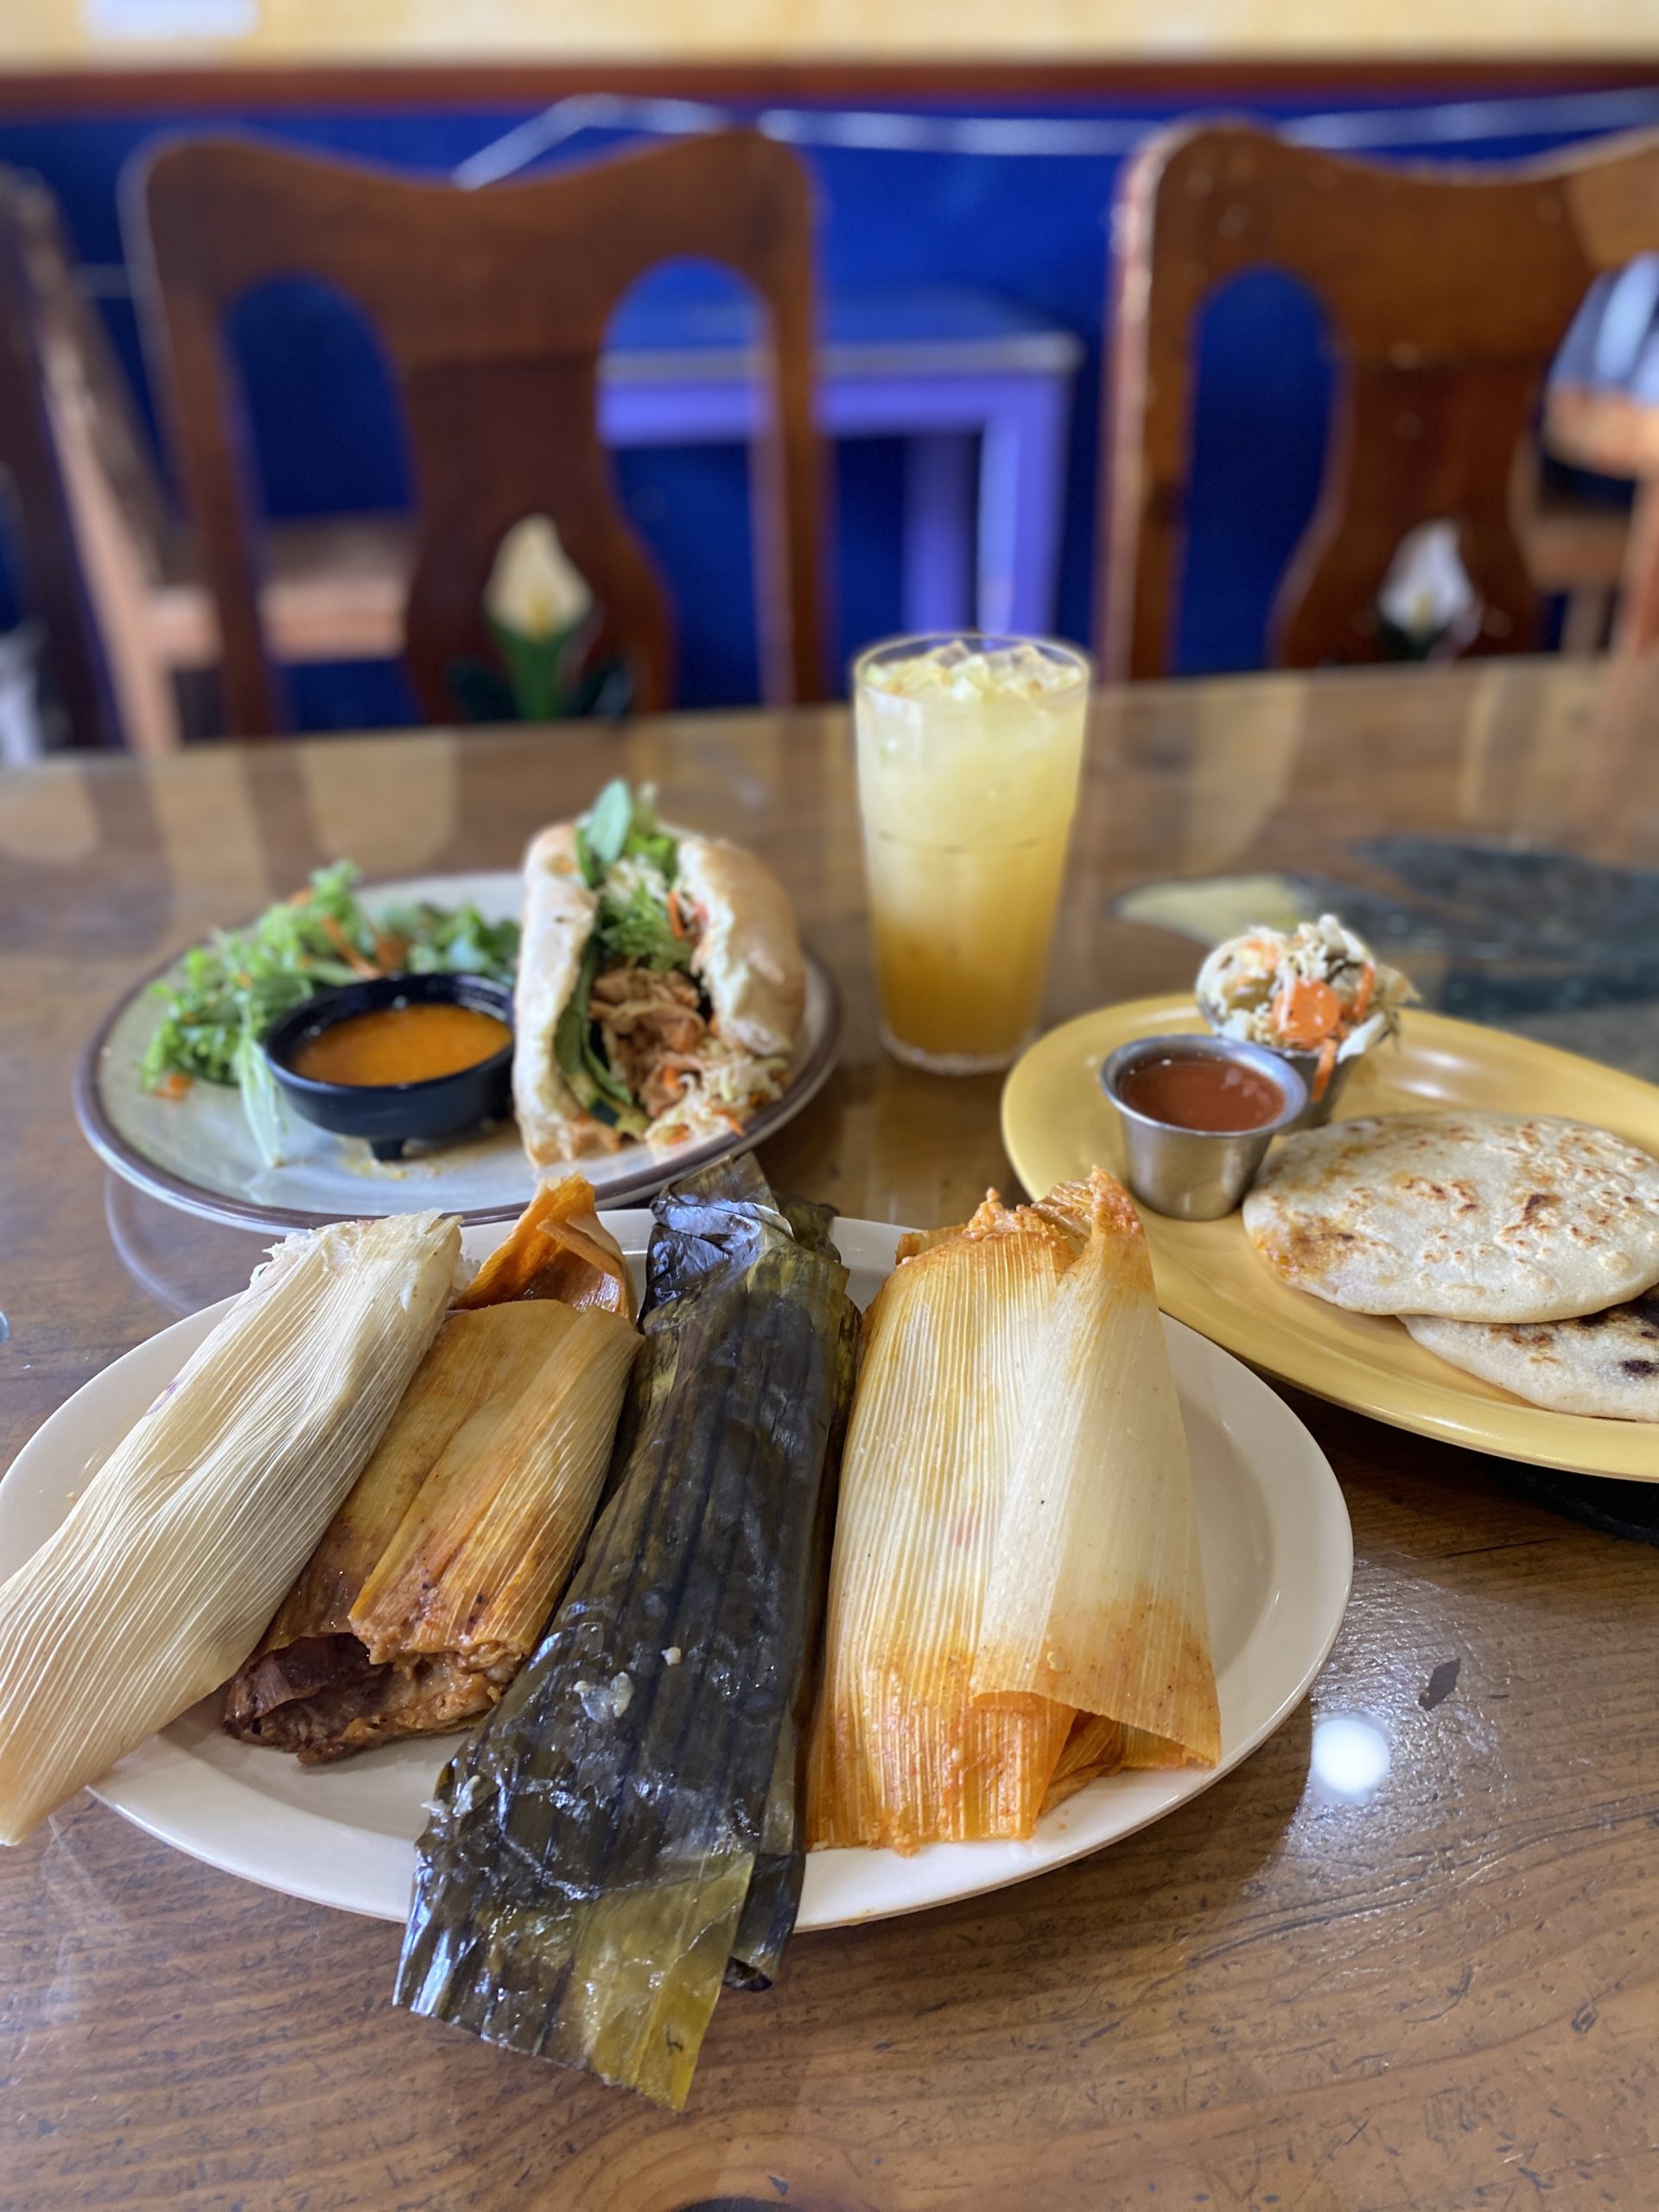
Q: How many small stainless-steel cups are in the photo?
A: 2